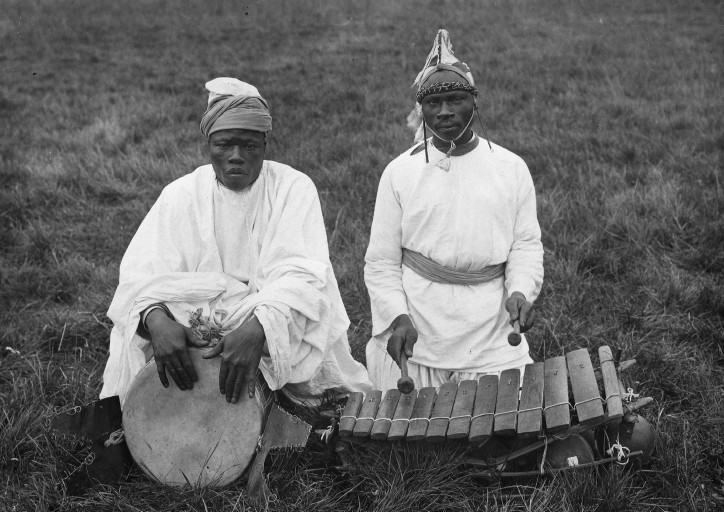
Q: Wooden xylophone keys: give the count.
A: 13